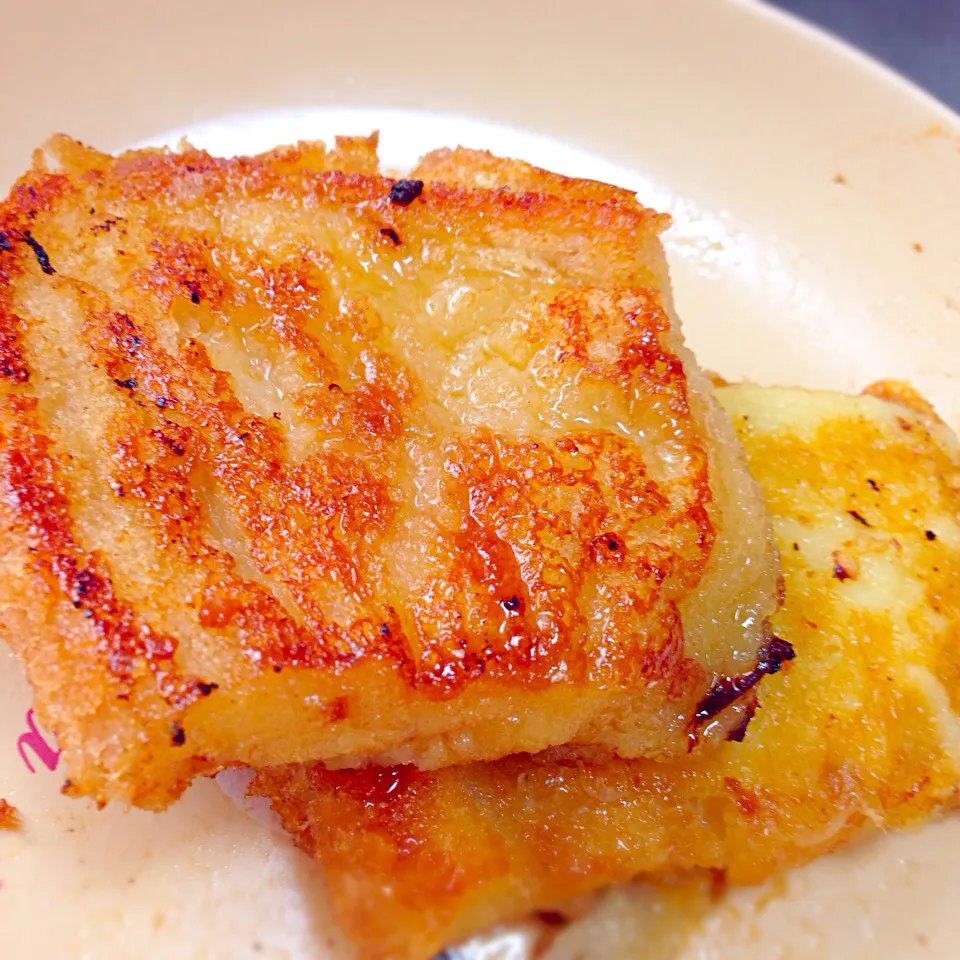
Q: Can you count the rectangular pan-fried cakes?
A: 2